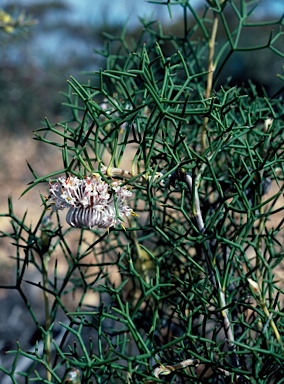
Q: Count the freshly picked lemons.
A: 0